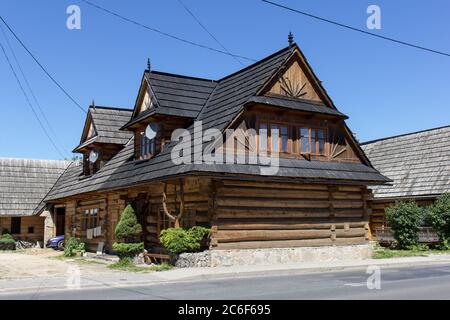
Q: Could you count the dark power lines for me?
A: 6